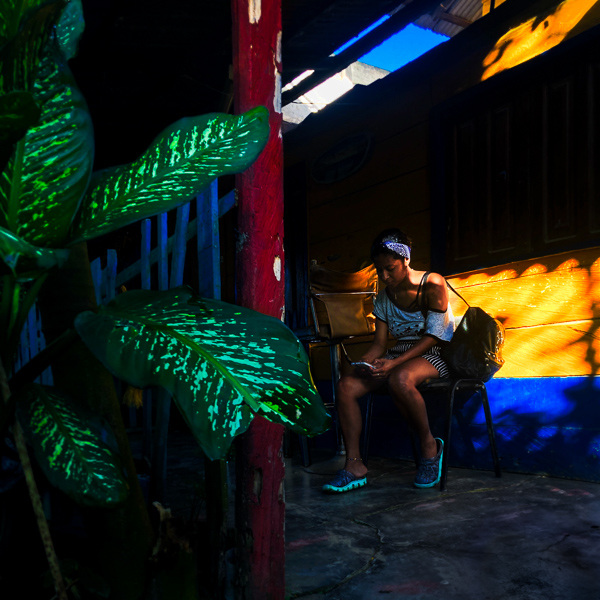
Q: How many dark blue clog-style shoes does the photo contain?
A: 2